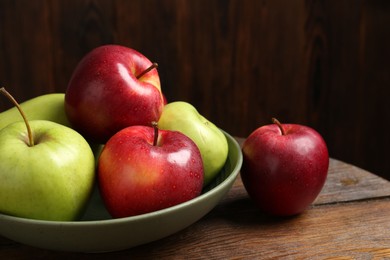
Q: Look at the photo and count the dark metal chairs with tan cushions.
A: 0